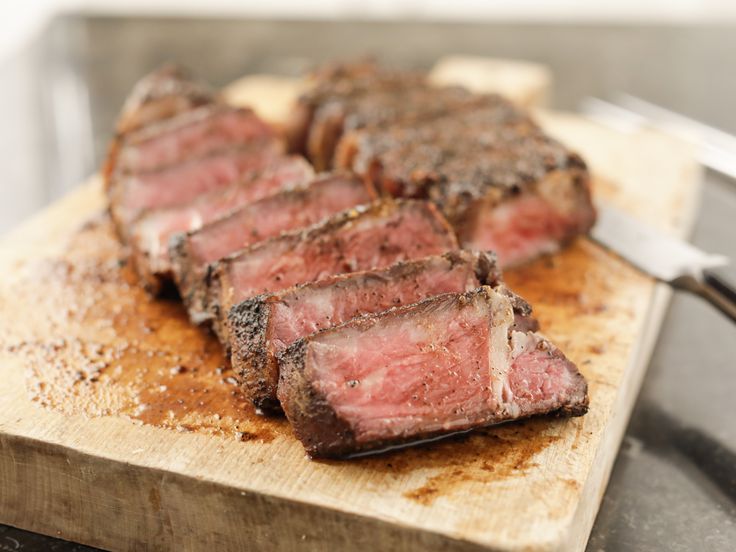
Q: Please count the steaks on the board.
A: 2